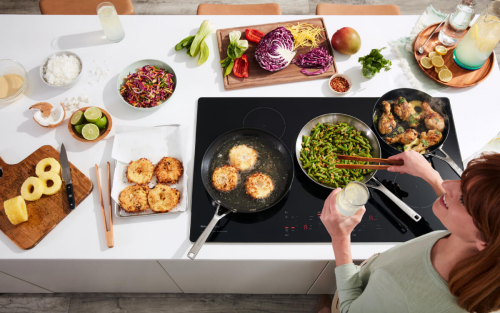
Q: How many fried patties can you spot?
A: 7